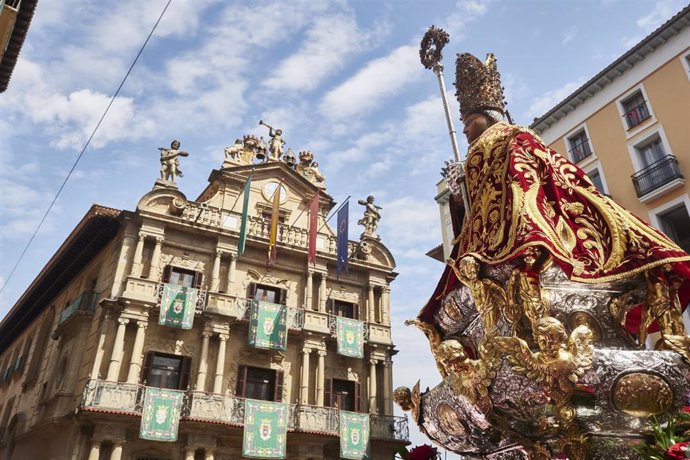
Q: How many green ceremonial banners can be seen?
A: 6